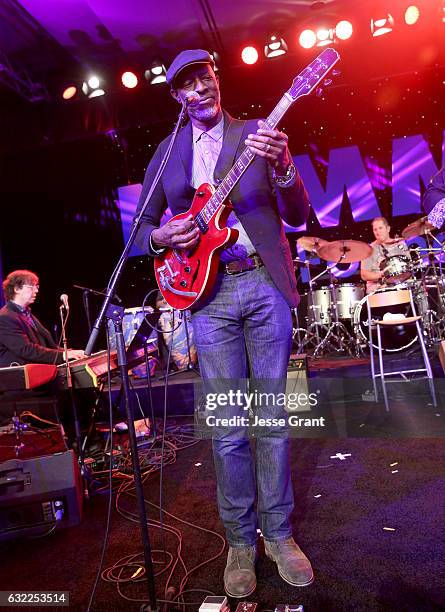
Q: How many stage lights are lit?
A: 11